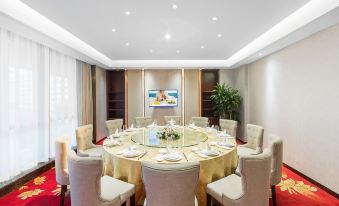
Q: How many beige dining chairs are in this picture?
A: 12